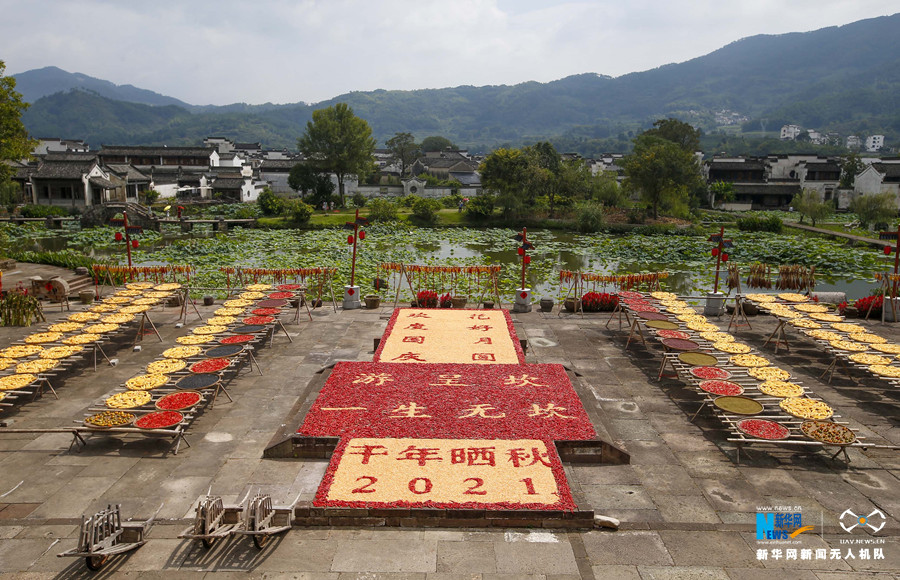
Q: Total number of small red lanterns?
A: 9